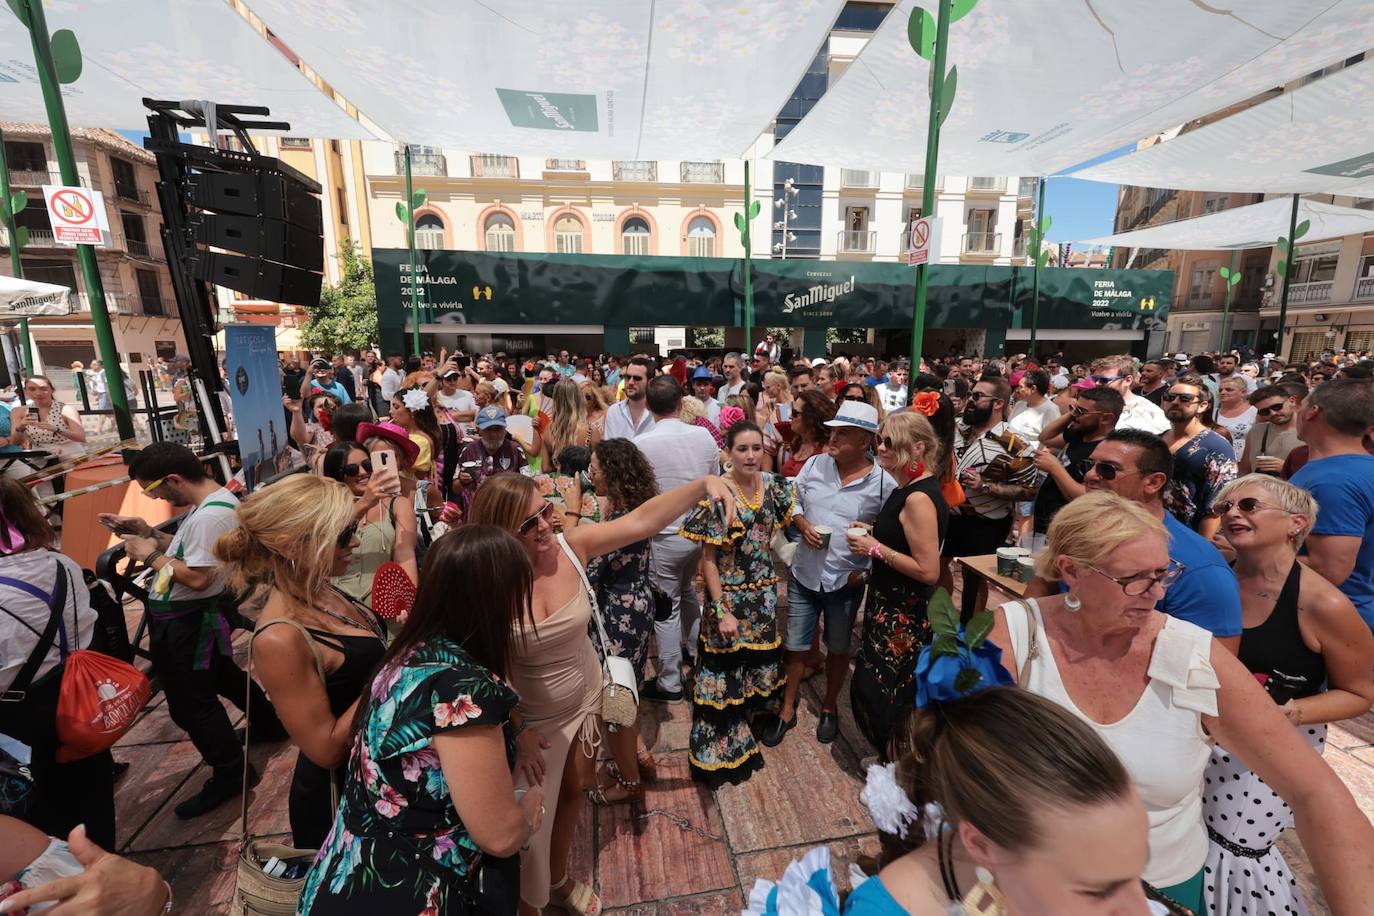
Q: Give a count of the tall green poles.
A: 8